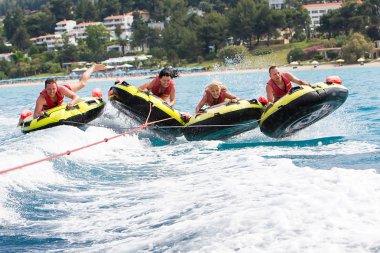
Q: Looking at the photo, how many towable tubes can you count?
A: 4